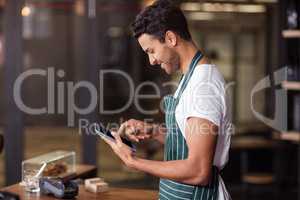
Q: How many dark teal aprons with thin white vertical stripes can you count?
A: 1